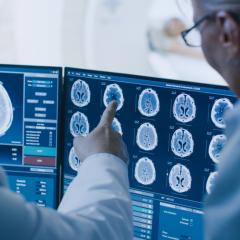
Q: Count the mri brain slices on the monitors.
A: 15